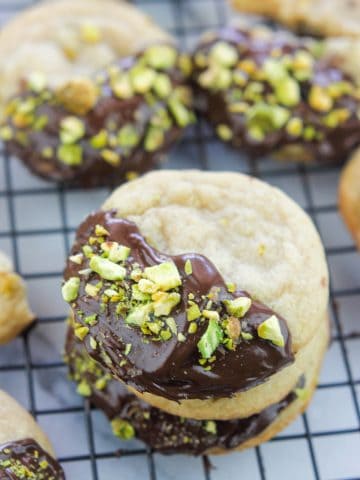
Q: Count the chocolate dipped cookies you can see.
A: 5